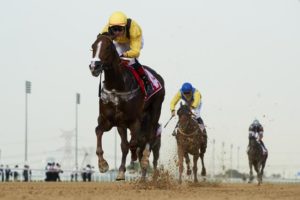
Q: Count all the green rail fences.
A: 0